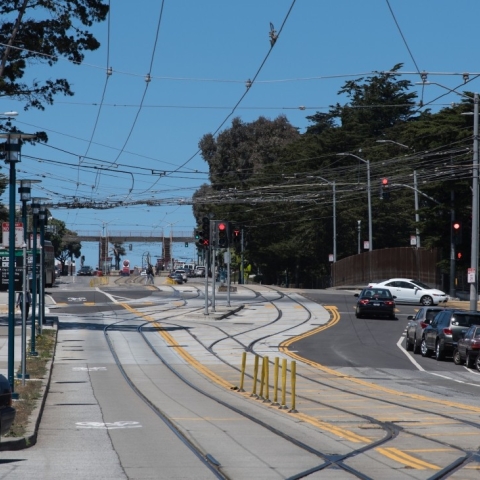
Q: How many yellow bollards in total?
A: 7